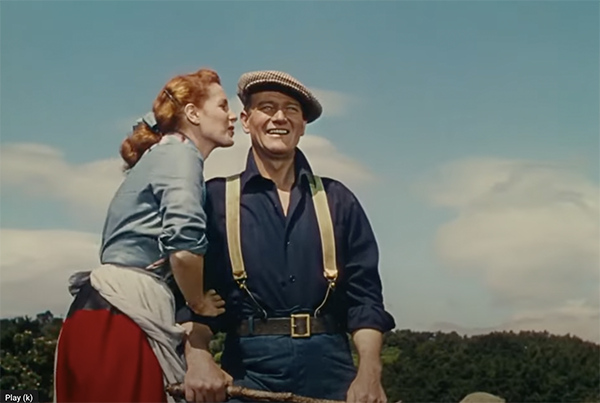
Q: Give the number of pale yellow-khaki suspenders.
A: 2